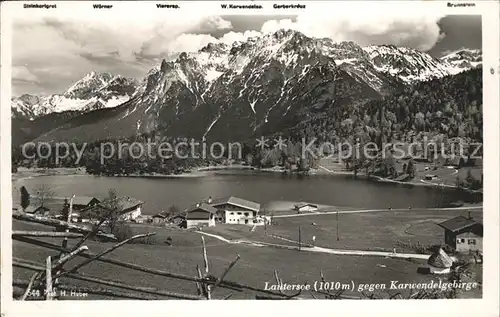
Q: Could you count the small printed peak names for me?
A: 6